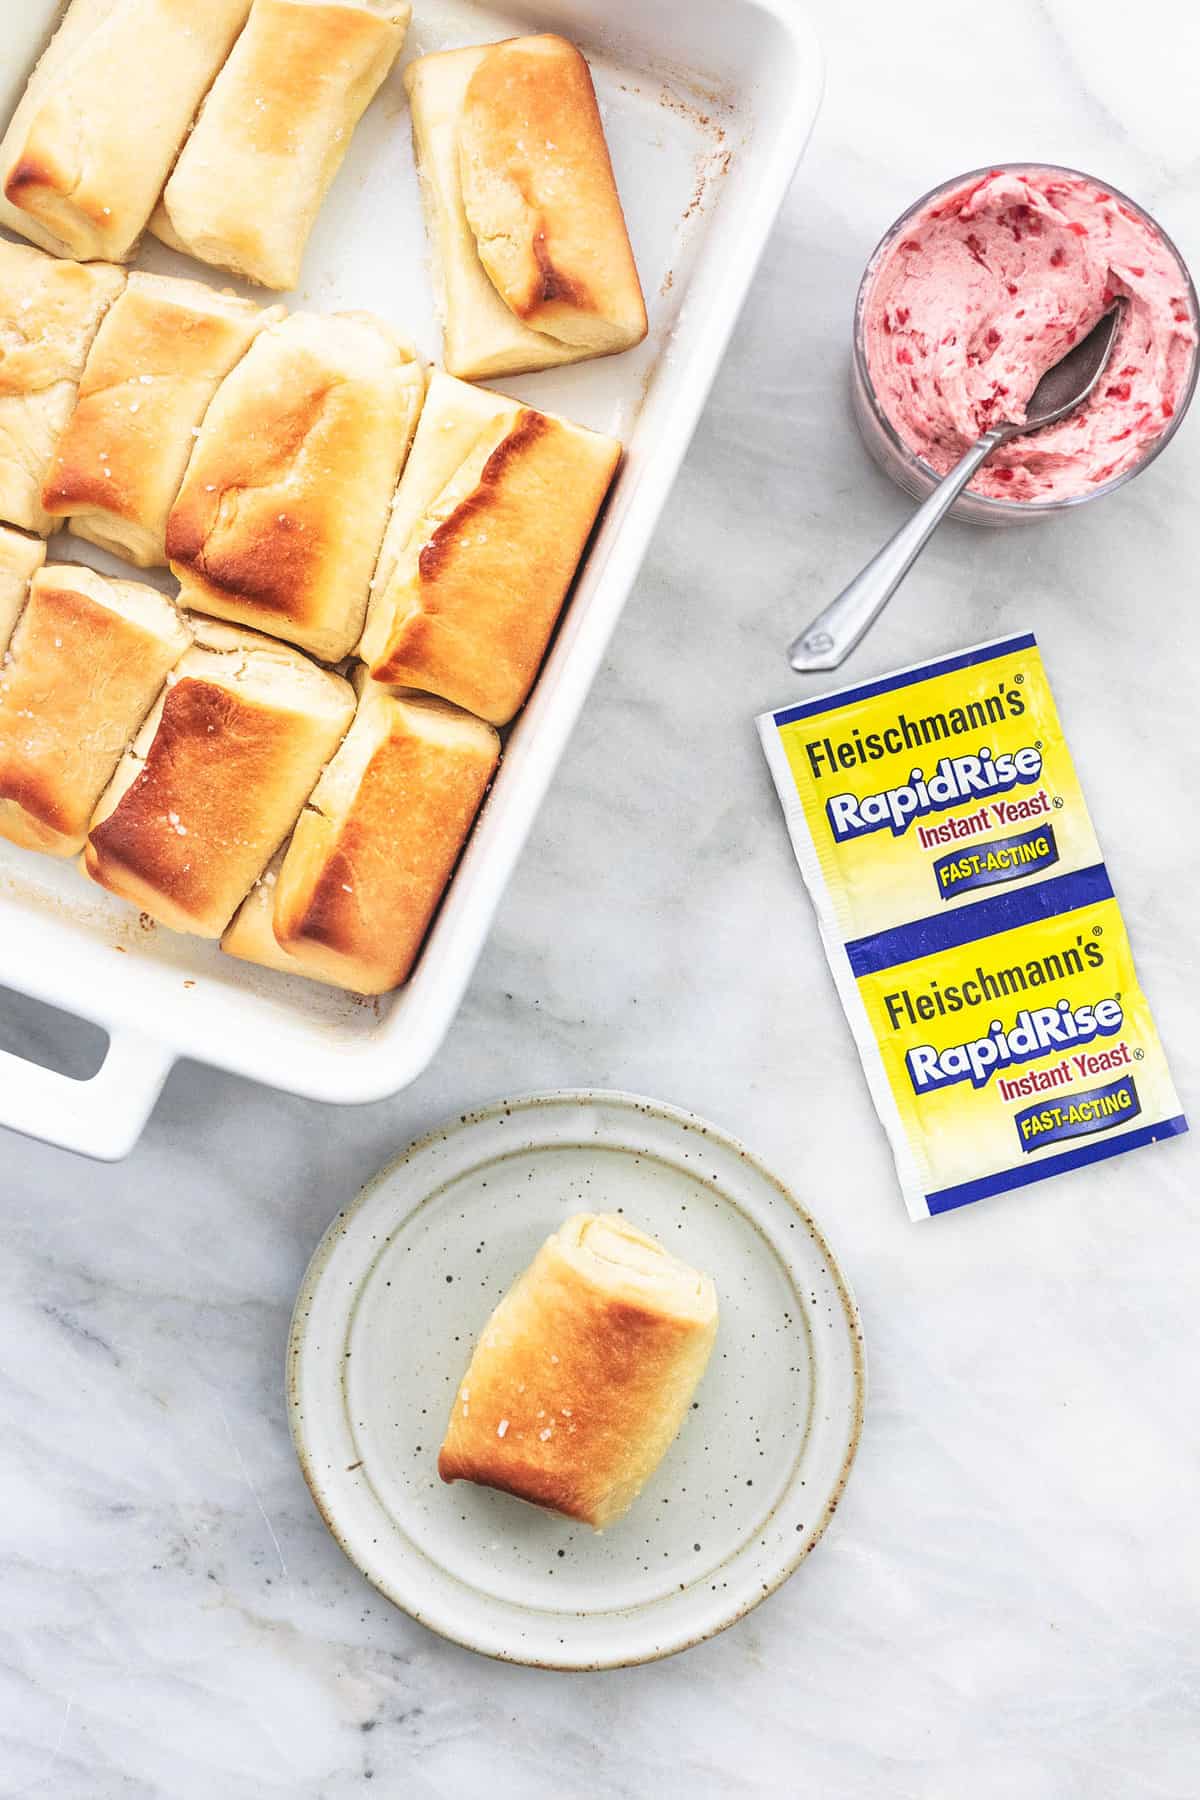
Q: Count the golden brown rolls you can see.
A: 12